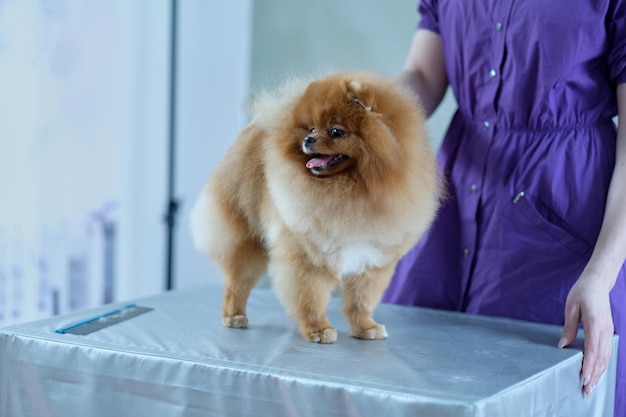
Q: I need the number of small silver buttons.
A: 5